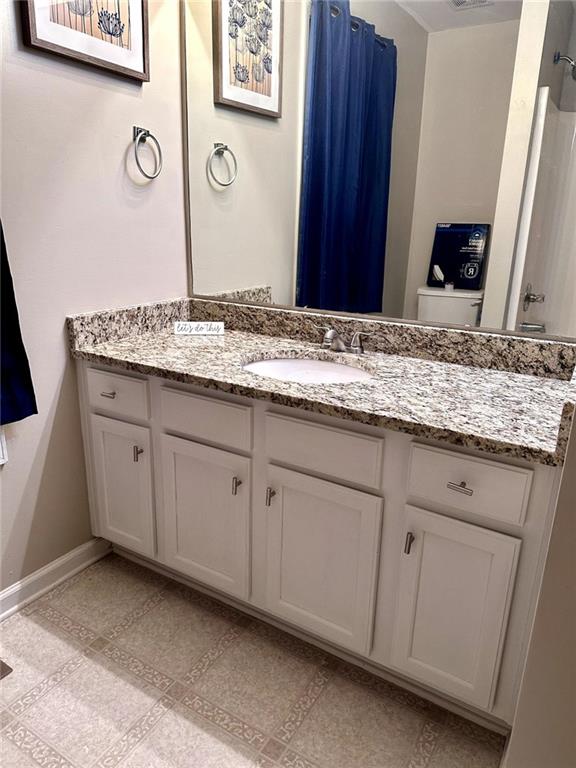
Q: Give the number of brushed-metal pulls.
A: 6